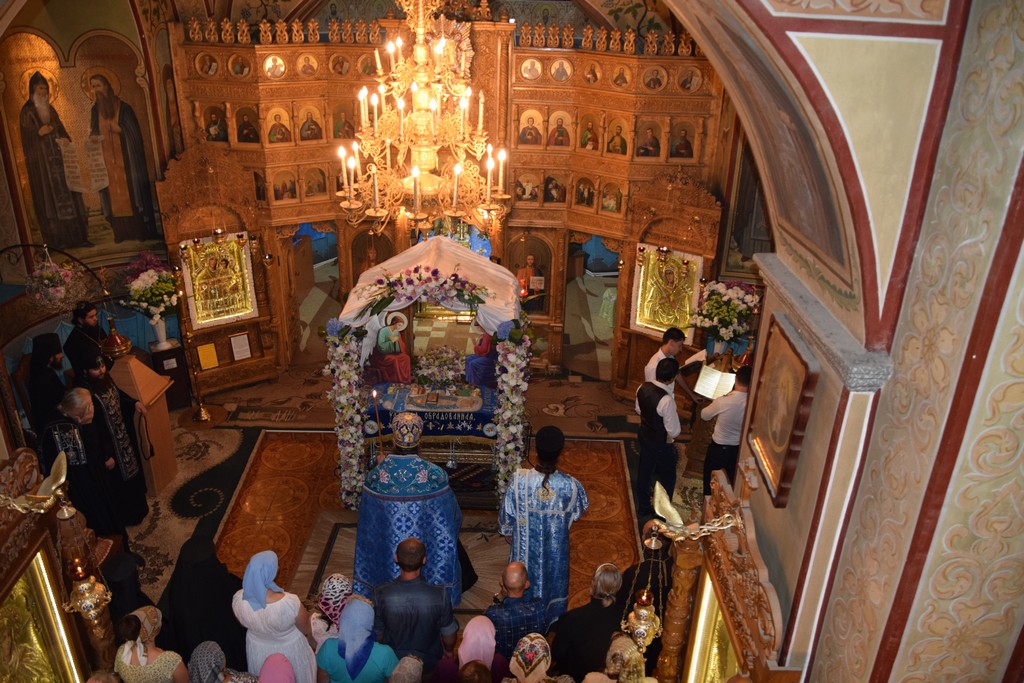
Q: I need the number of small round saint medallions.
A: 12